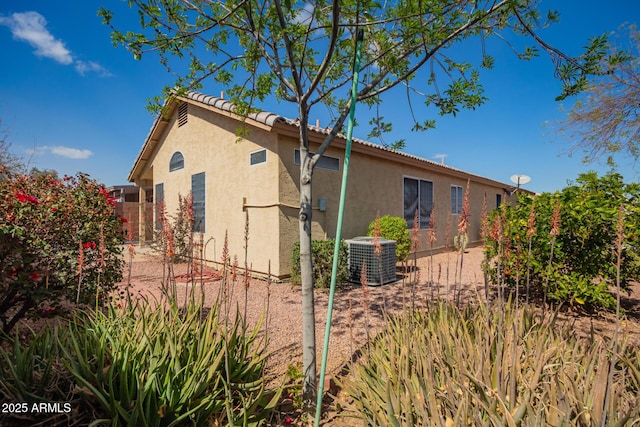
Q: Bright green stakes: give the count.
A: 1